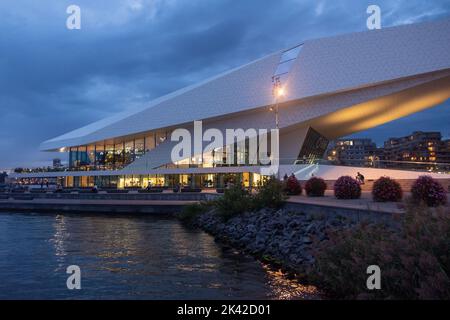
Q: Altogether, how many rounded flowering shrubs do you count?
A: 5